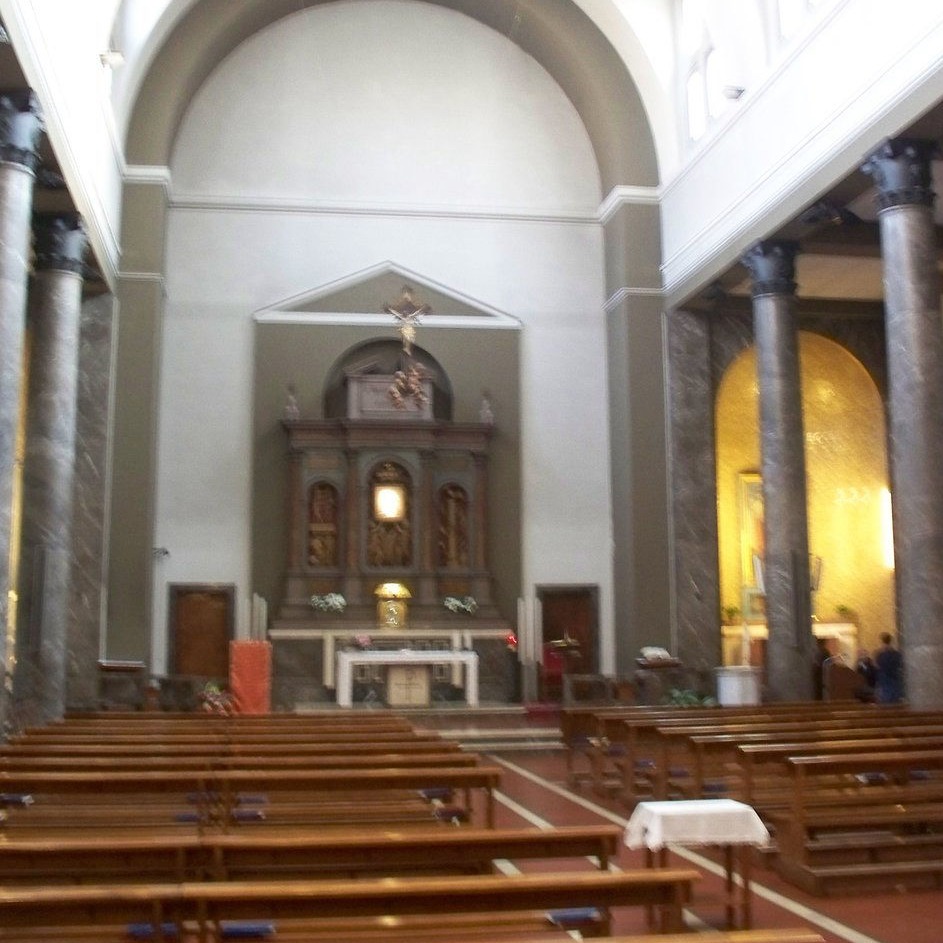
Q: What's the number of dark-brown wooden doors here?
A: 2